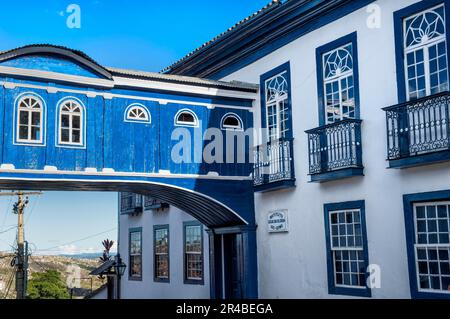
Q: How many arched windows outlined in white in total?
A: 5